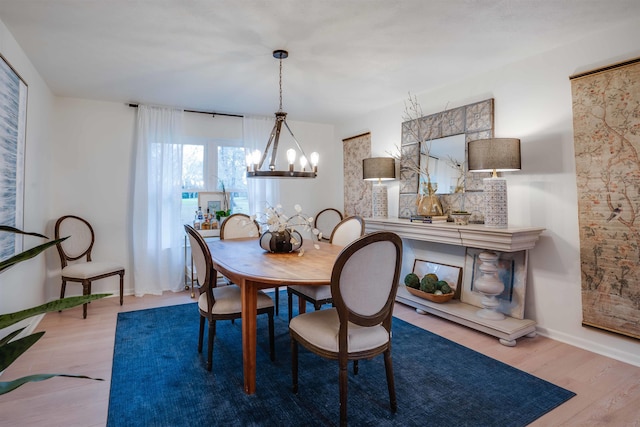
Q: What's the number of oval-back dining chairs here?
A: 6